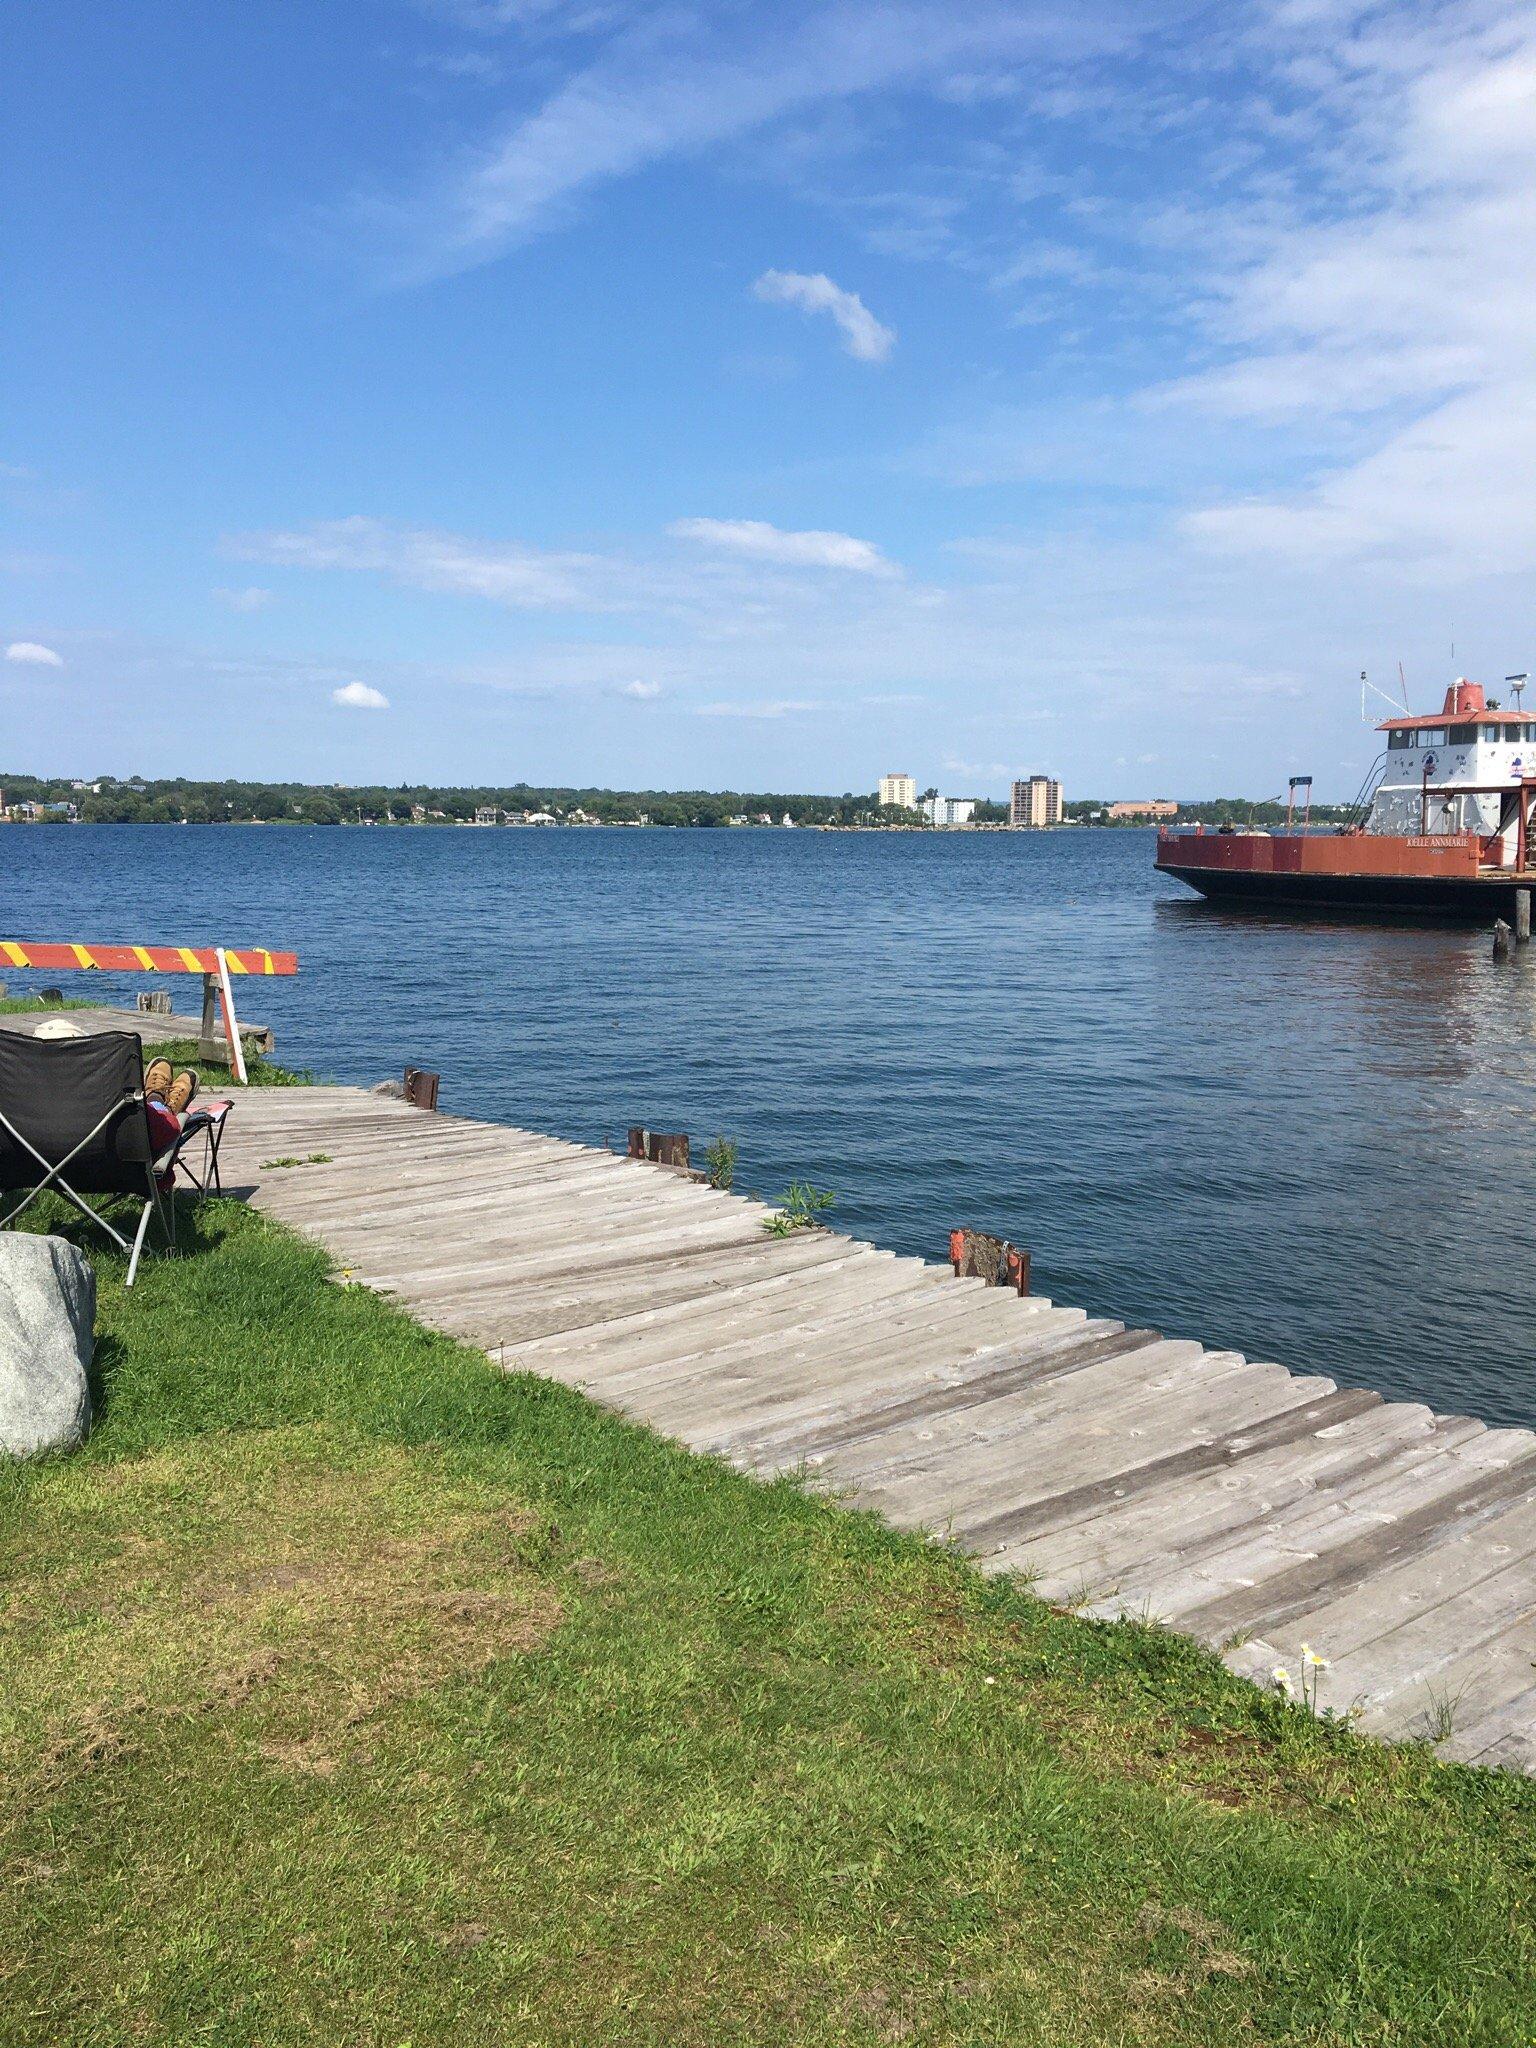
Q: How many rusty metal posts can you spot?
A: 3